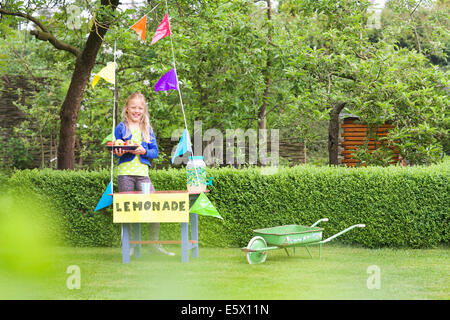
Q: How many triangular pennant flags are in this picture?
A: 8